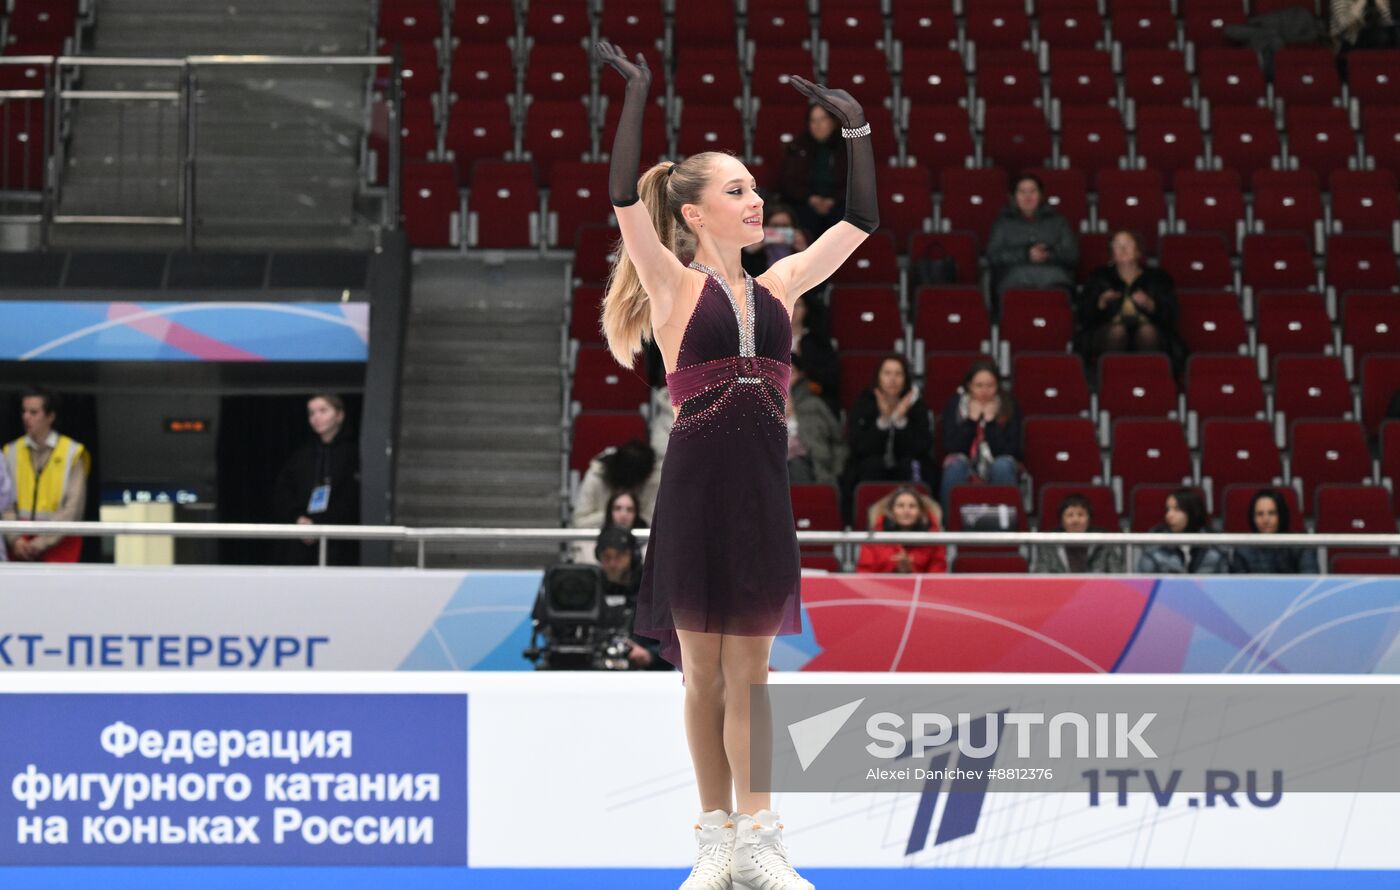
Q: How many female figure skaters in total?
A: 1